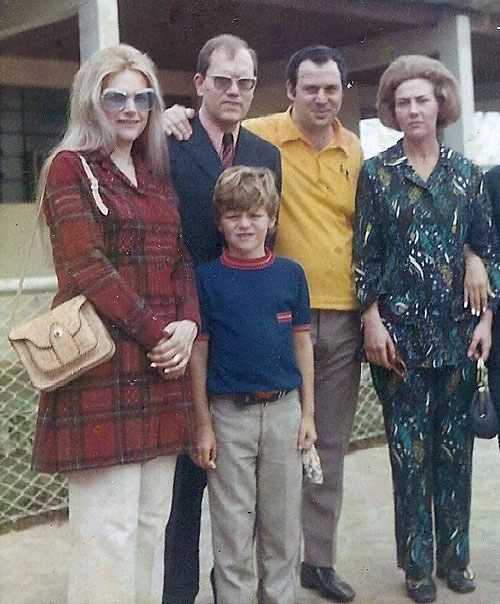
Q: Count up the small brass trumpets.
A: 0